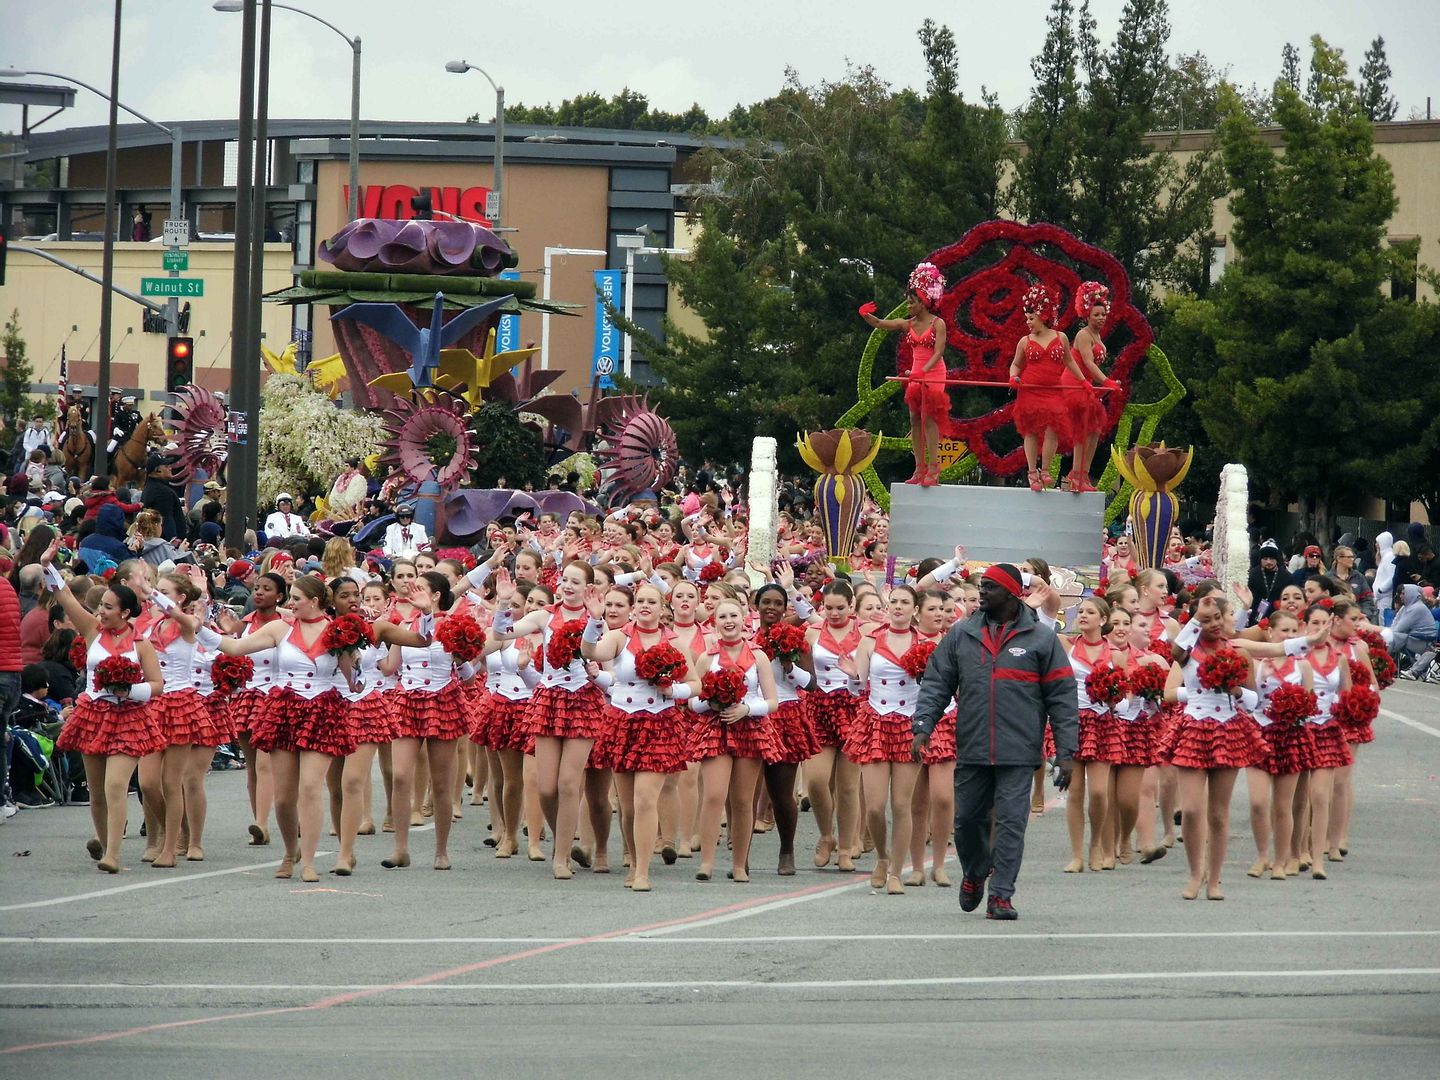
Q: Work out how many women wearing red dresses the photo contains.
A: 3